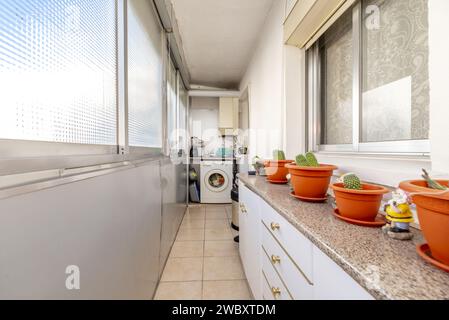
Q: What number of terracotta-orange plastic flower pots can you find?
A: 5